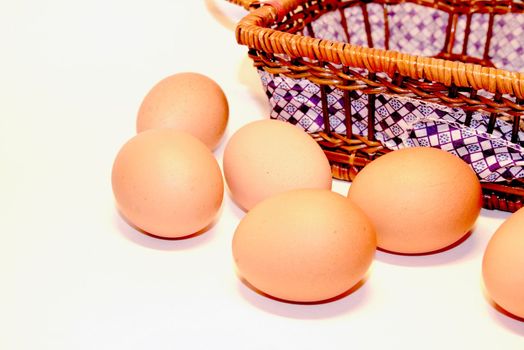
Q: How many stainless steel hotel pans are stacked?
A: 0